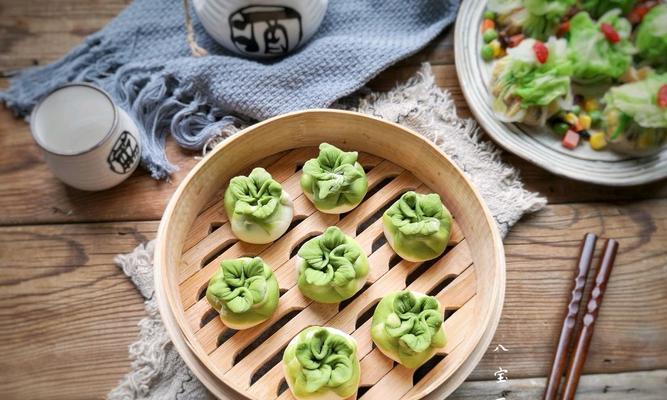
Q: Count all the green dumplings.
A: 7